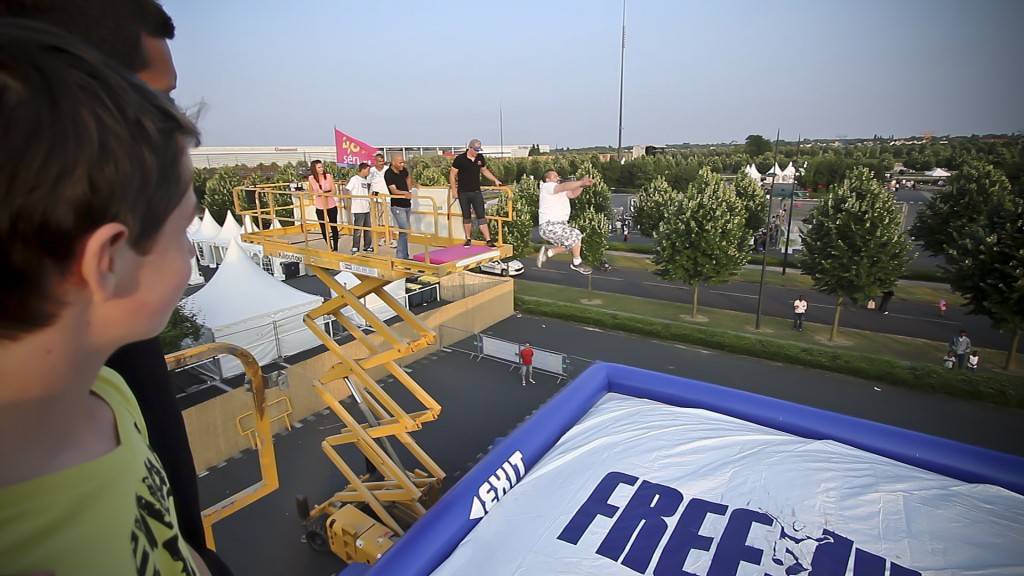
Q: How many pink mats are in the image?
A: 1